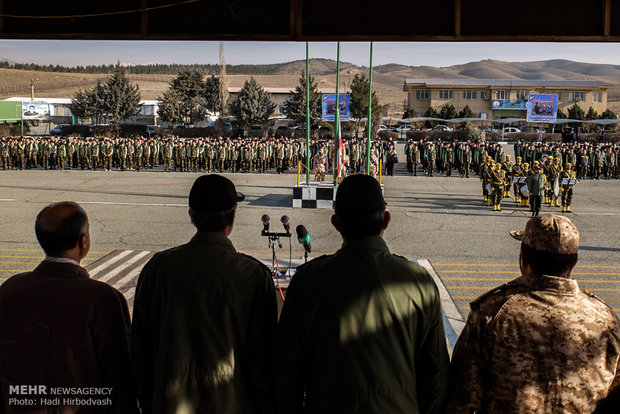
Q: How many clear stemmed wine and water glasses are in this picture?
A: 0